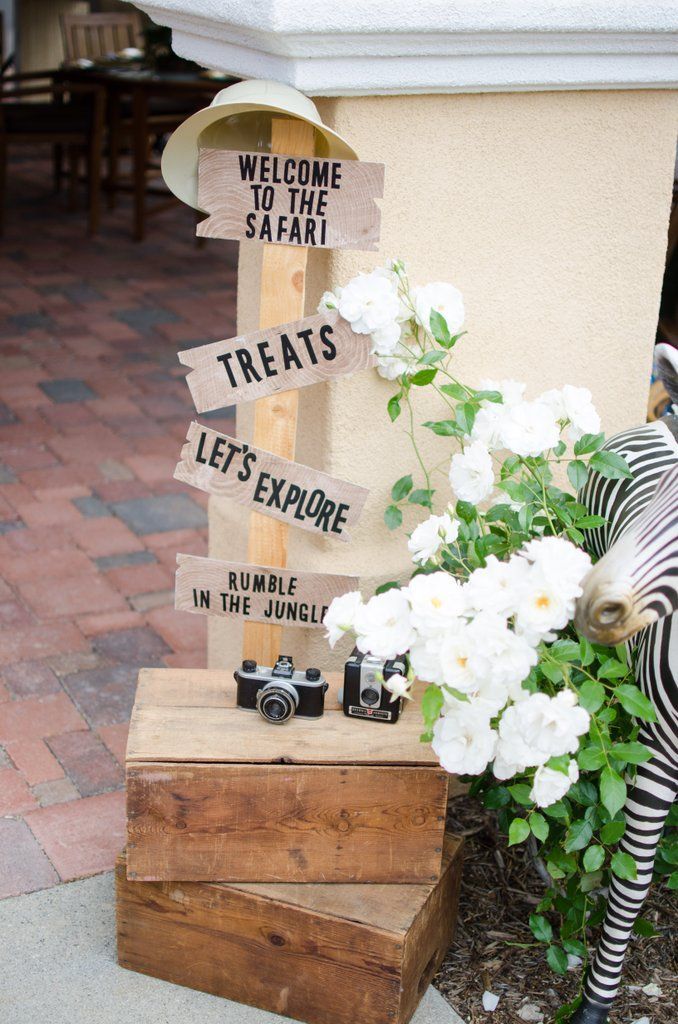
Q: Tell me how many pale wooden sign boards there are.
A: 4